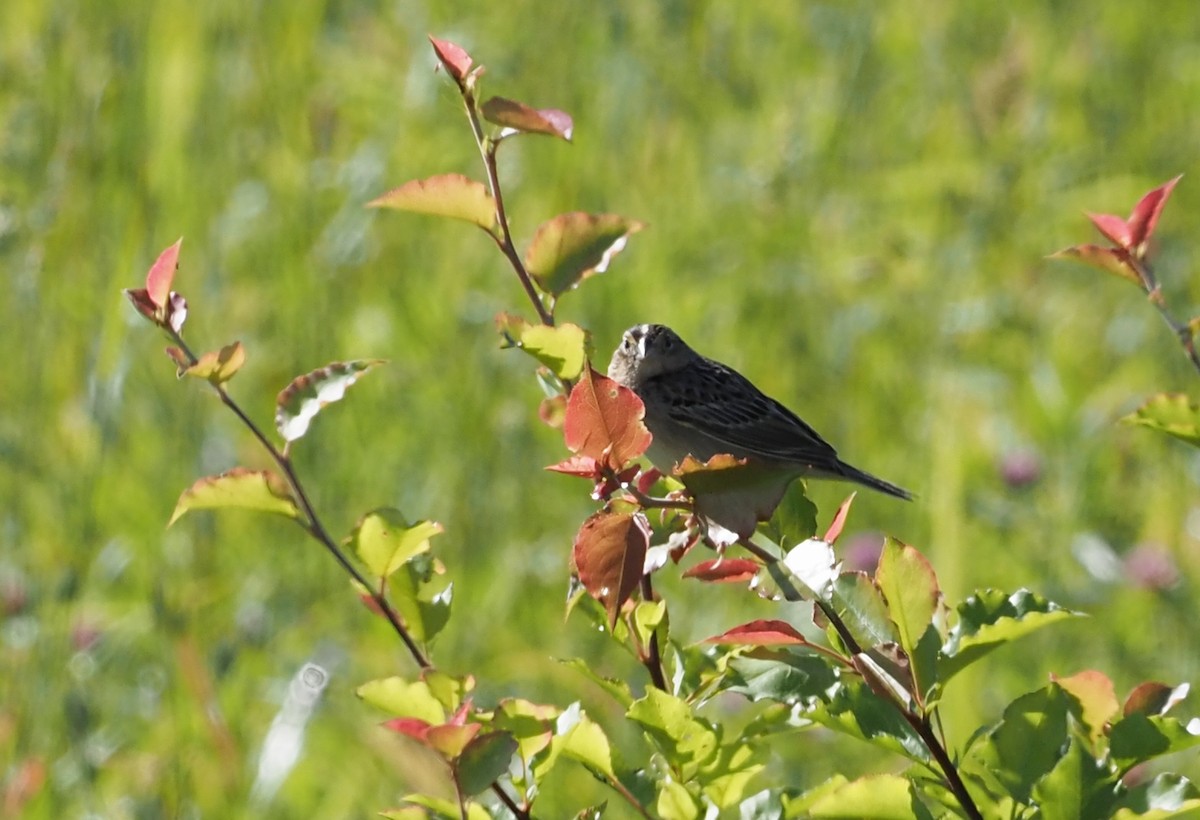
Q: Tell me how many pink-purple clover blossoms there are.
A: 3